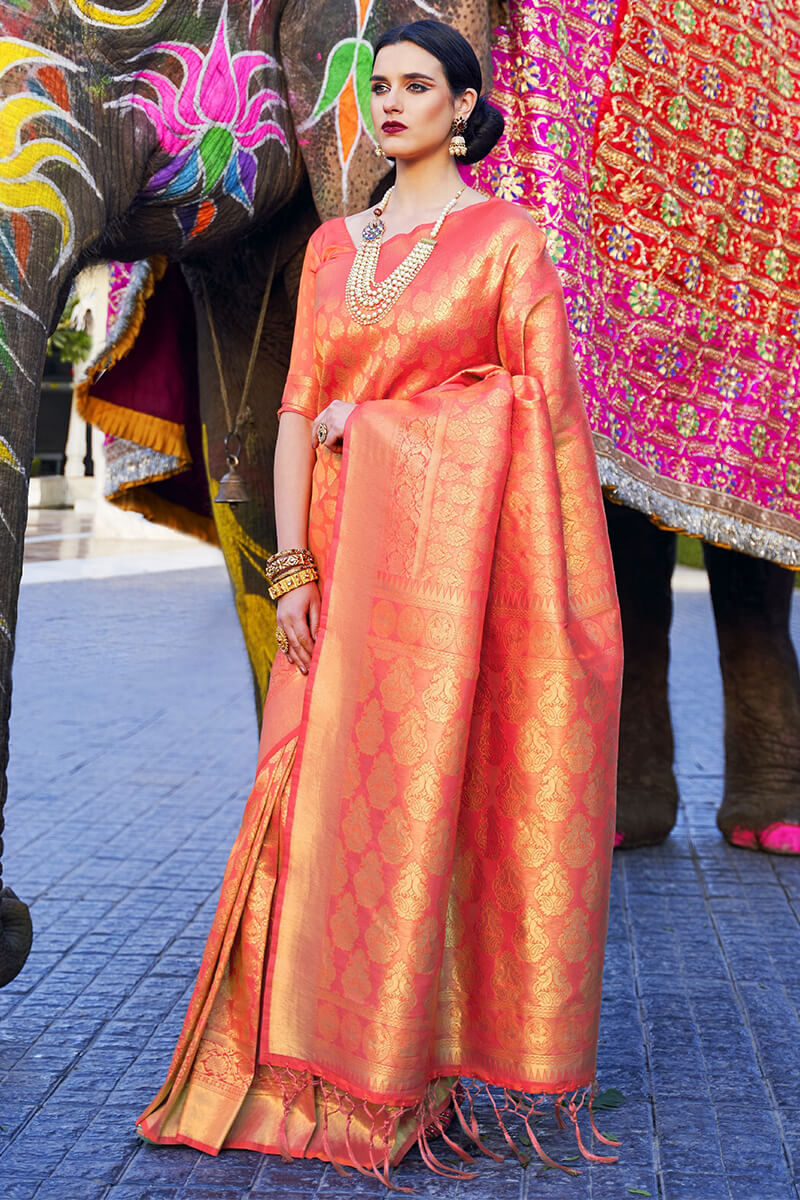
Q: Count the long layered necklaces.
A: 1